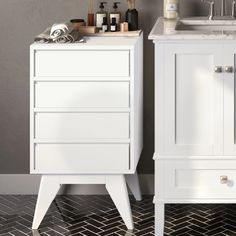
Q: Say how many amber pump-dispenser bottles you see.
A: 2